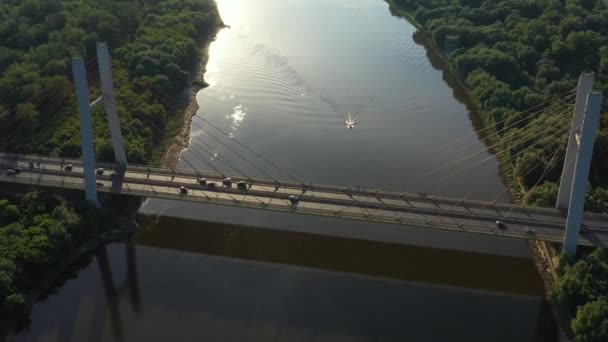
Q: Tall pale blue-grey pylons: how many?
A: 4